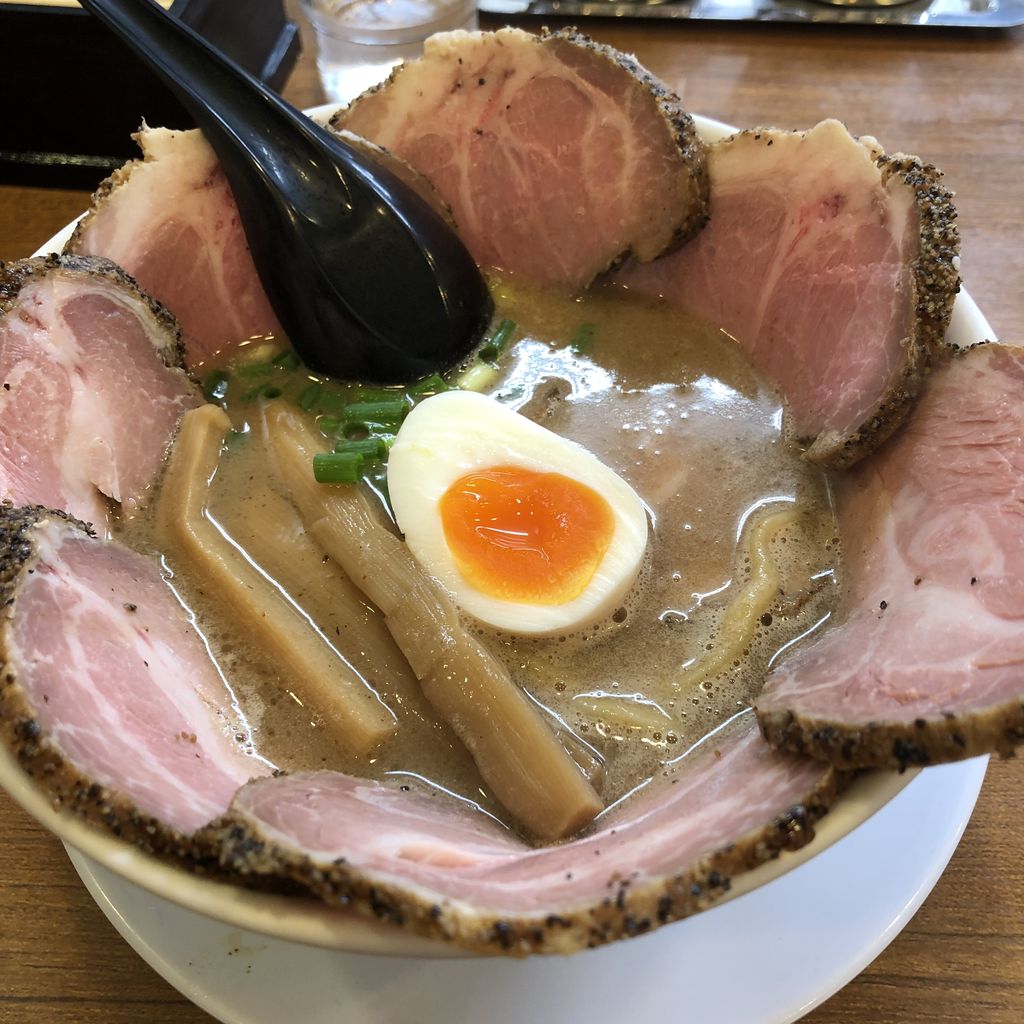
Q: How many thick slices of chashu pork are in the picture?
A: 7